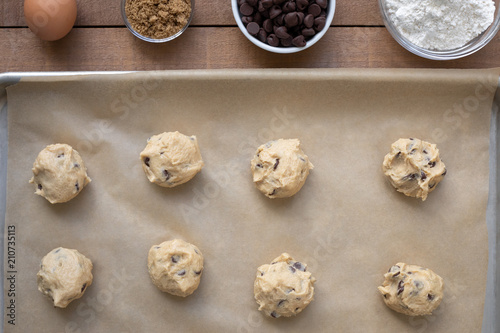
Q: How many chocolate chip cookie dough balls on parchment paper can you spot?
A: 8